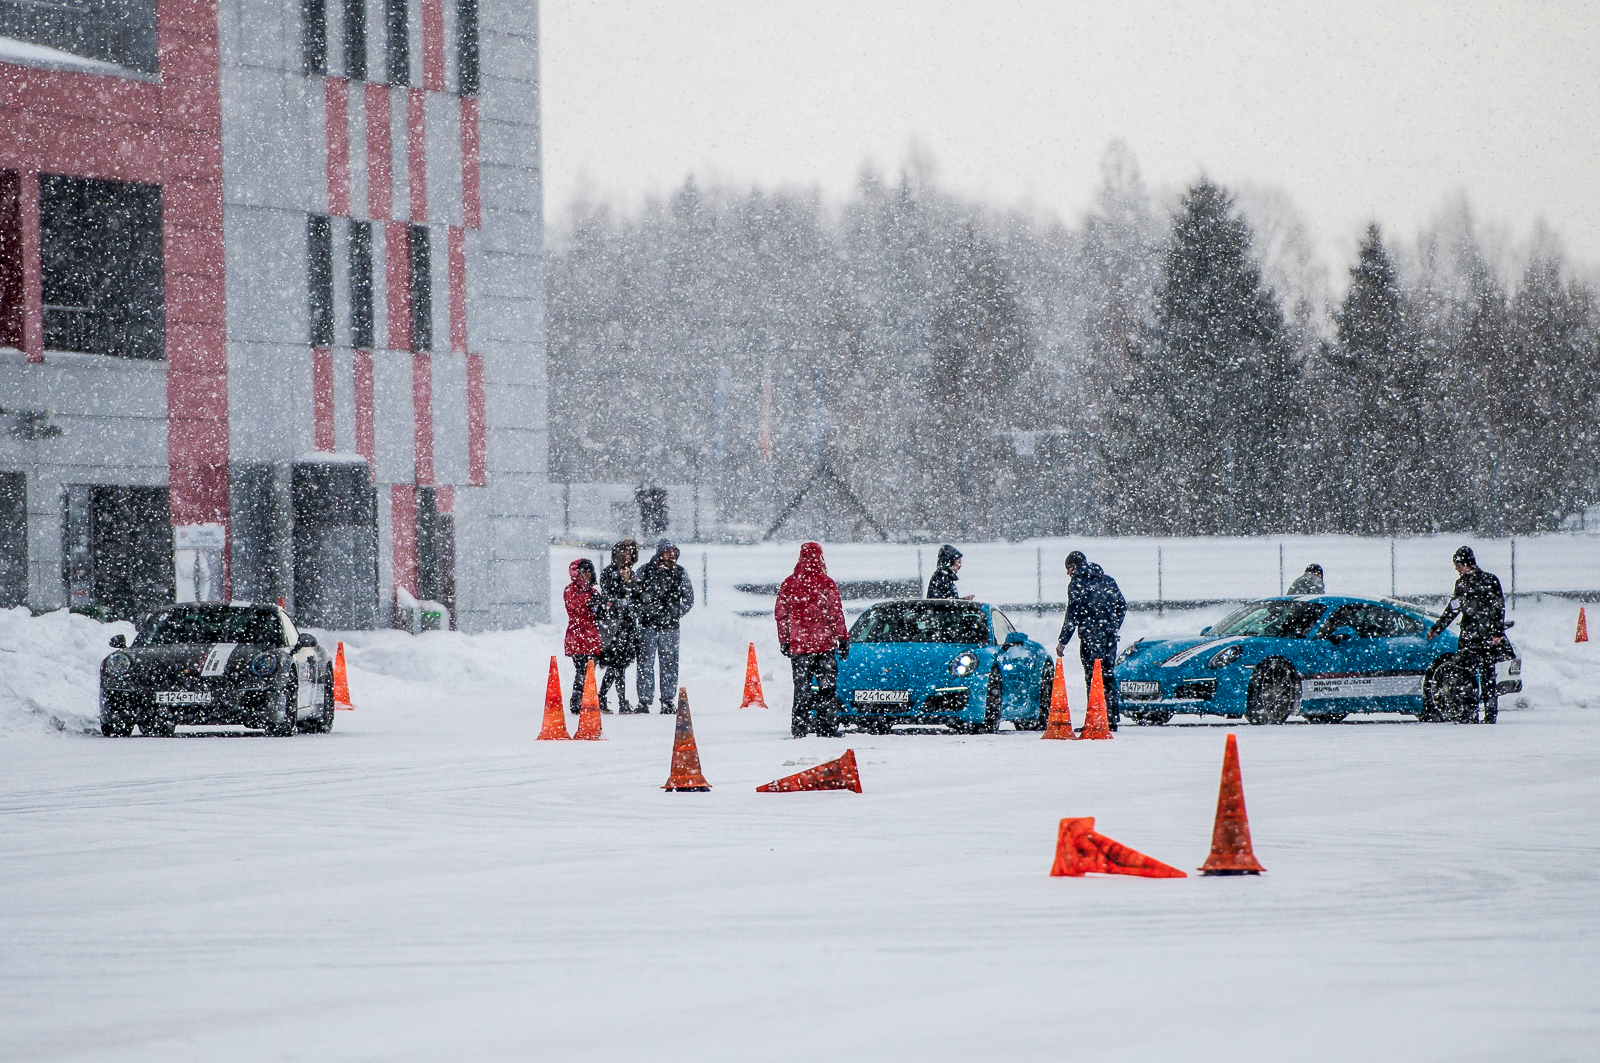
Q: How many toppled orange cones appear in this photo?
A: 2